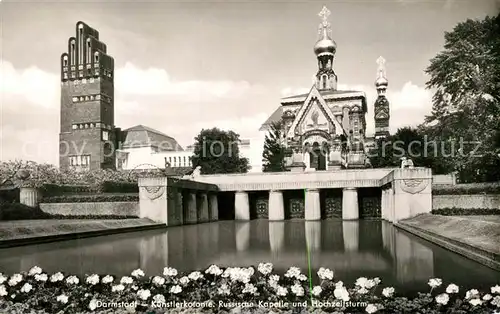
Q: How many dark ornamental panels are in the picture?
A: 4